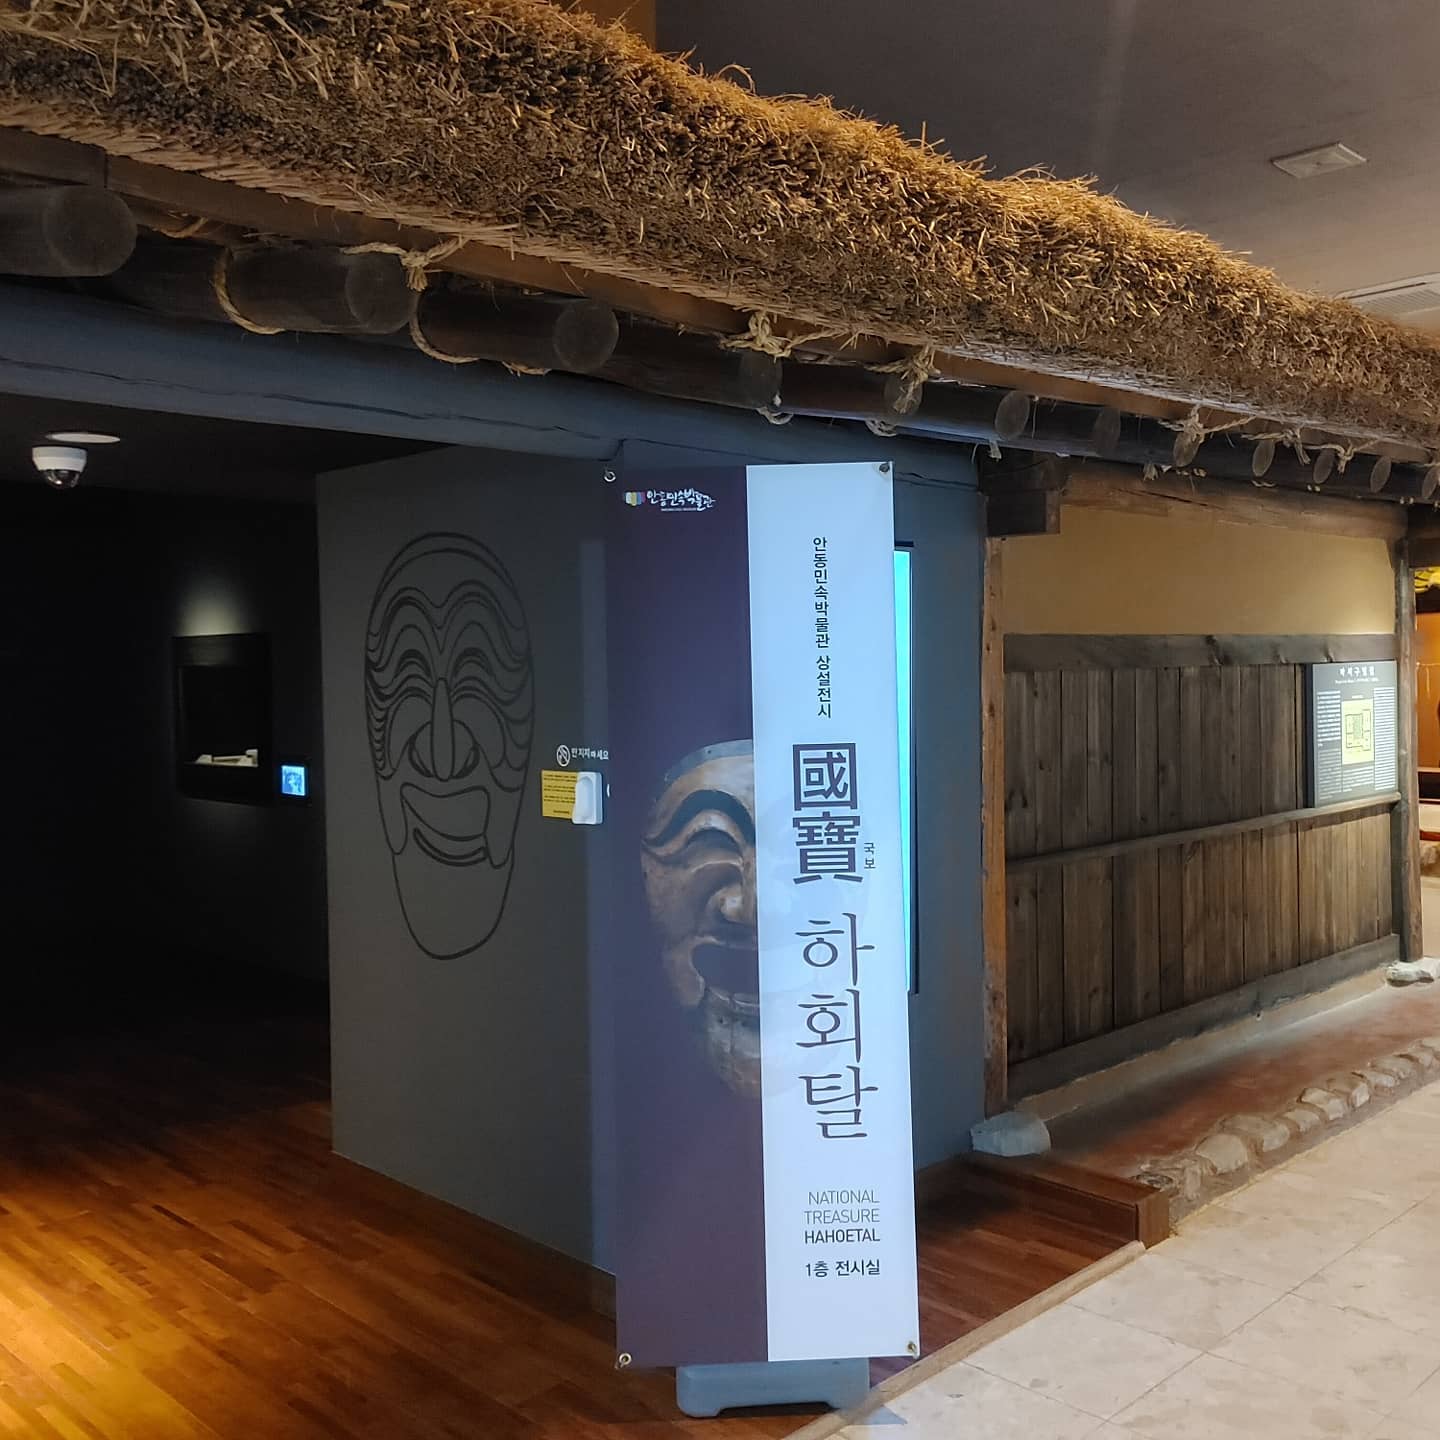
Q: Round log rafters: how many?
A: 12